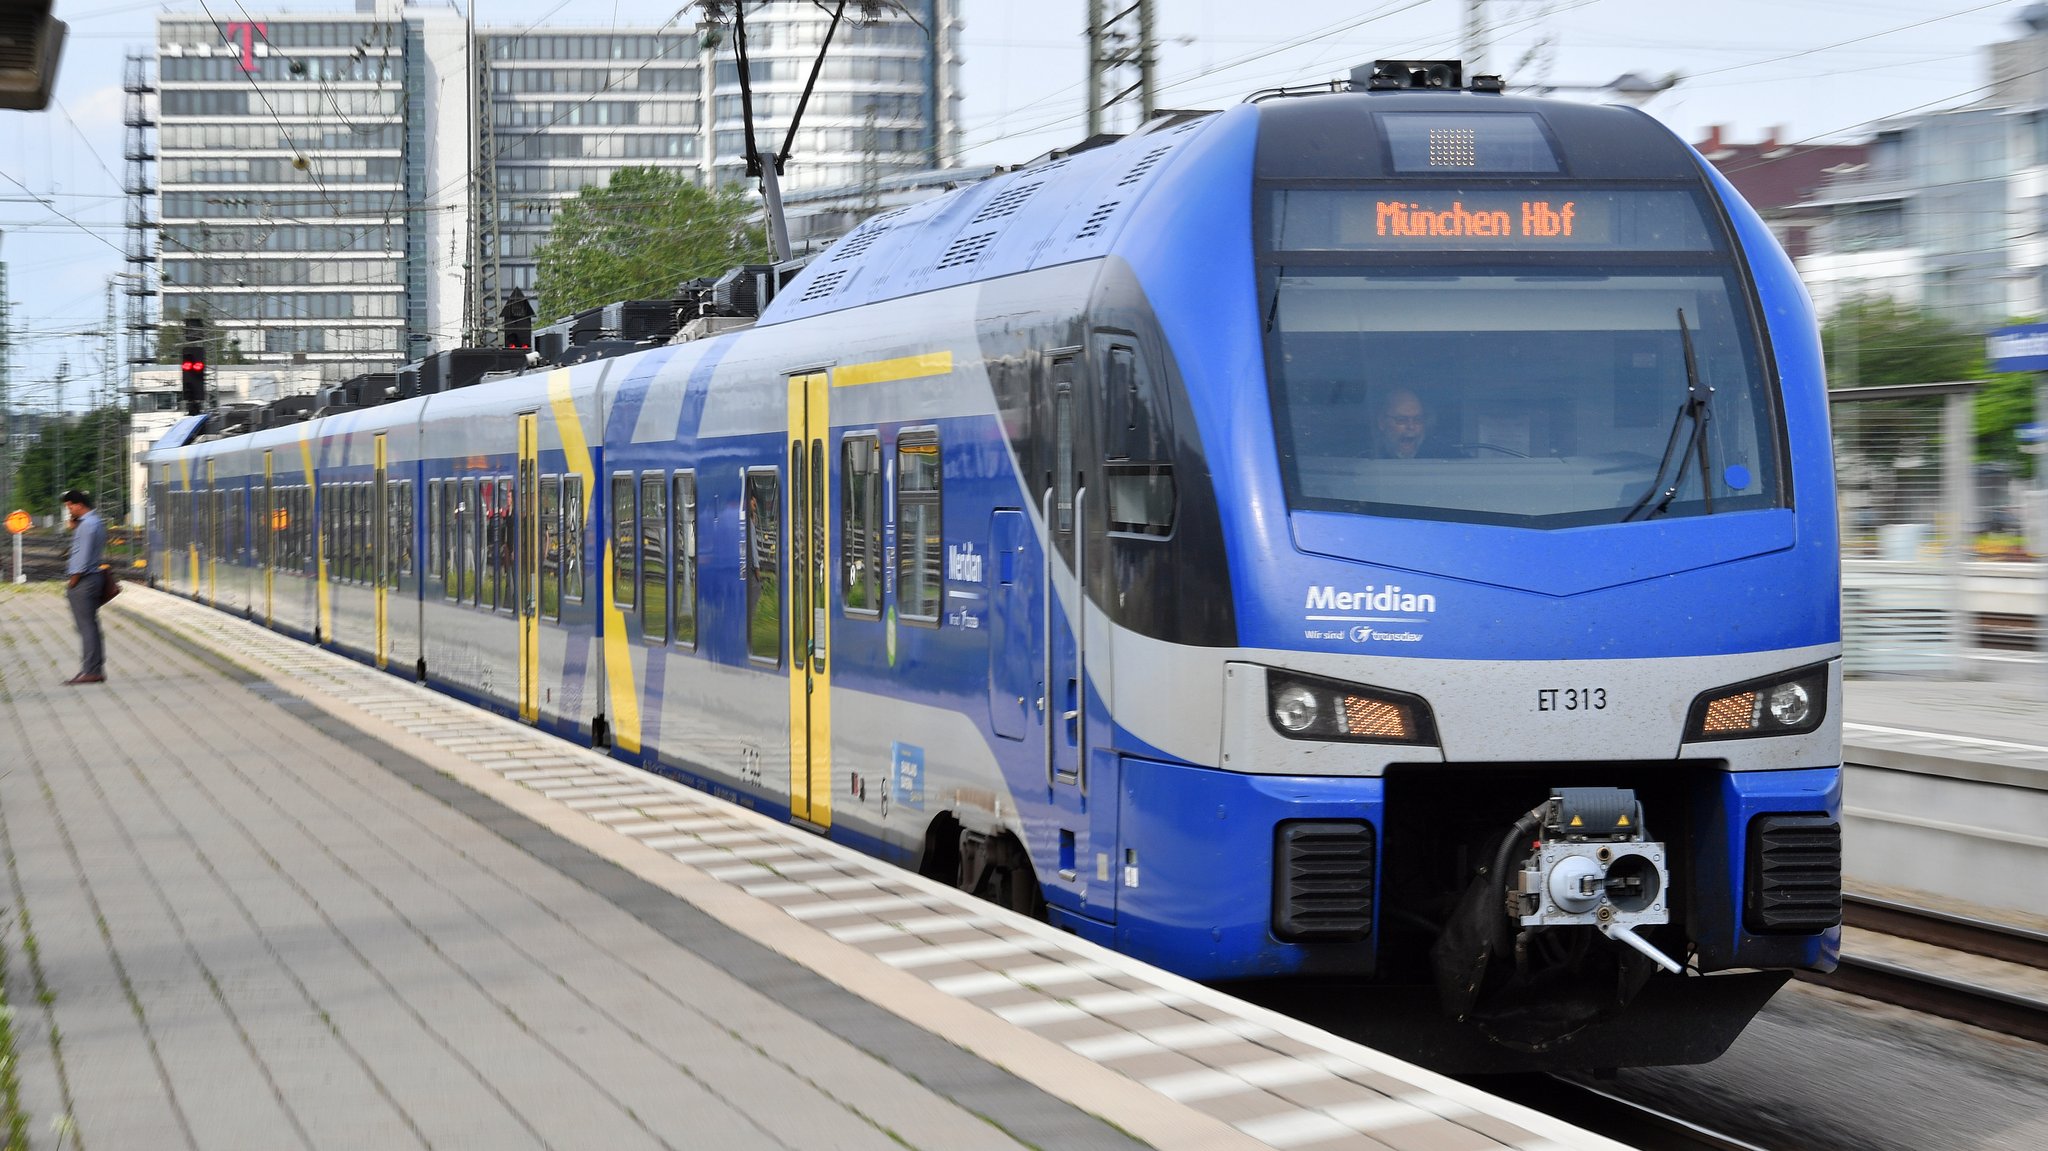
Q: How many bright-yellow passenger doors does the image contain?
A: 6